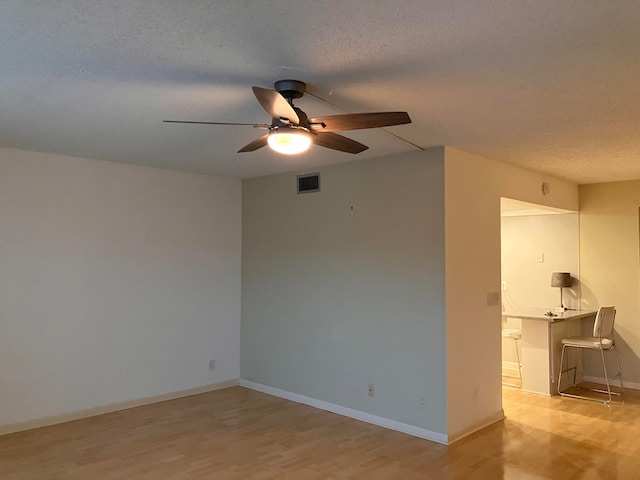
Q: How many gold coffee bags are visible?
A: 0